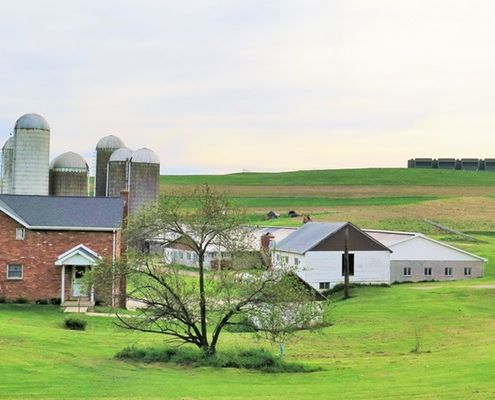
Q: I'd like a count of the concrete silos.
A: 6